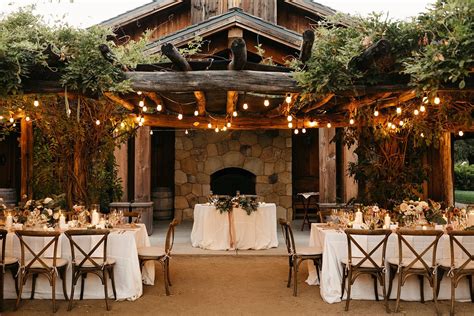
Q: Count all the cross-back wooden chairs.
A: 8